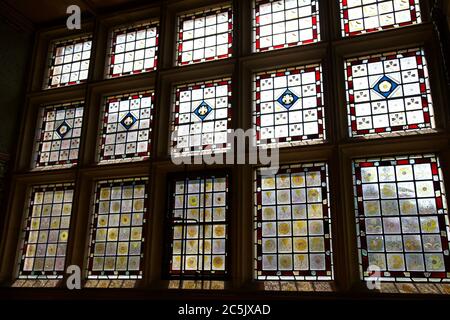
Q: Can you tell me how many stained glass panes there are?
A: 15